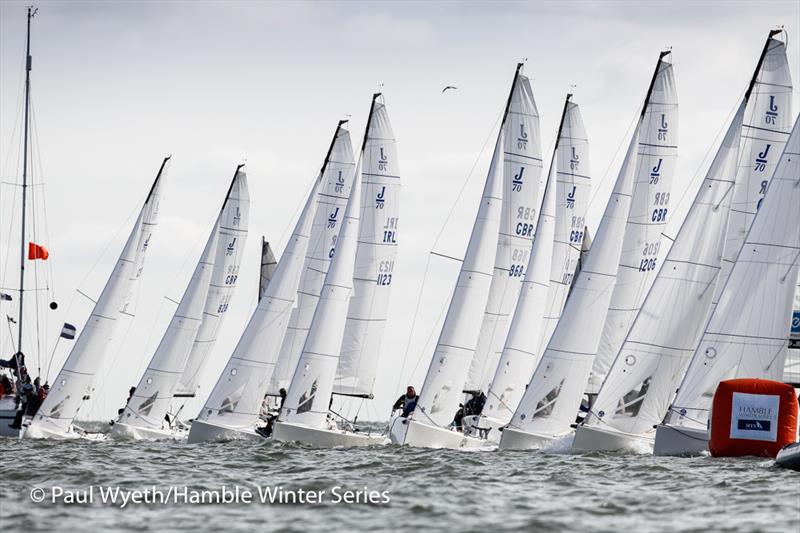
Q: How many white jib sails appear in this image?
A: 9